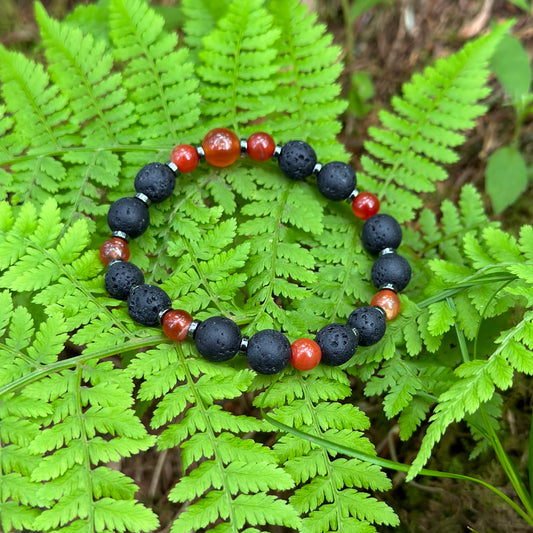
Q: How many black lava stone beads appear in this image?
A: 12